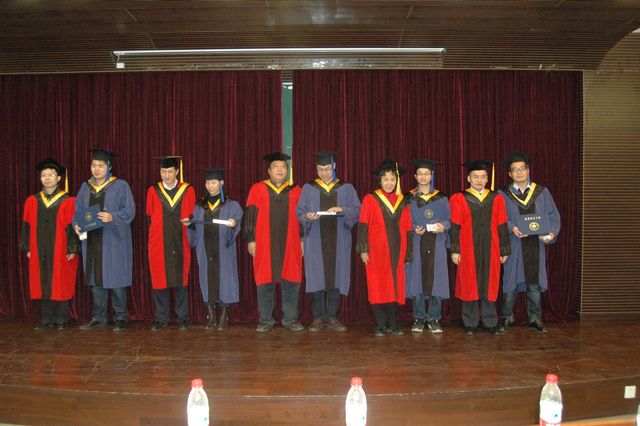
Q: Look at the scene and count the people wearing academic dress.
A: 10